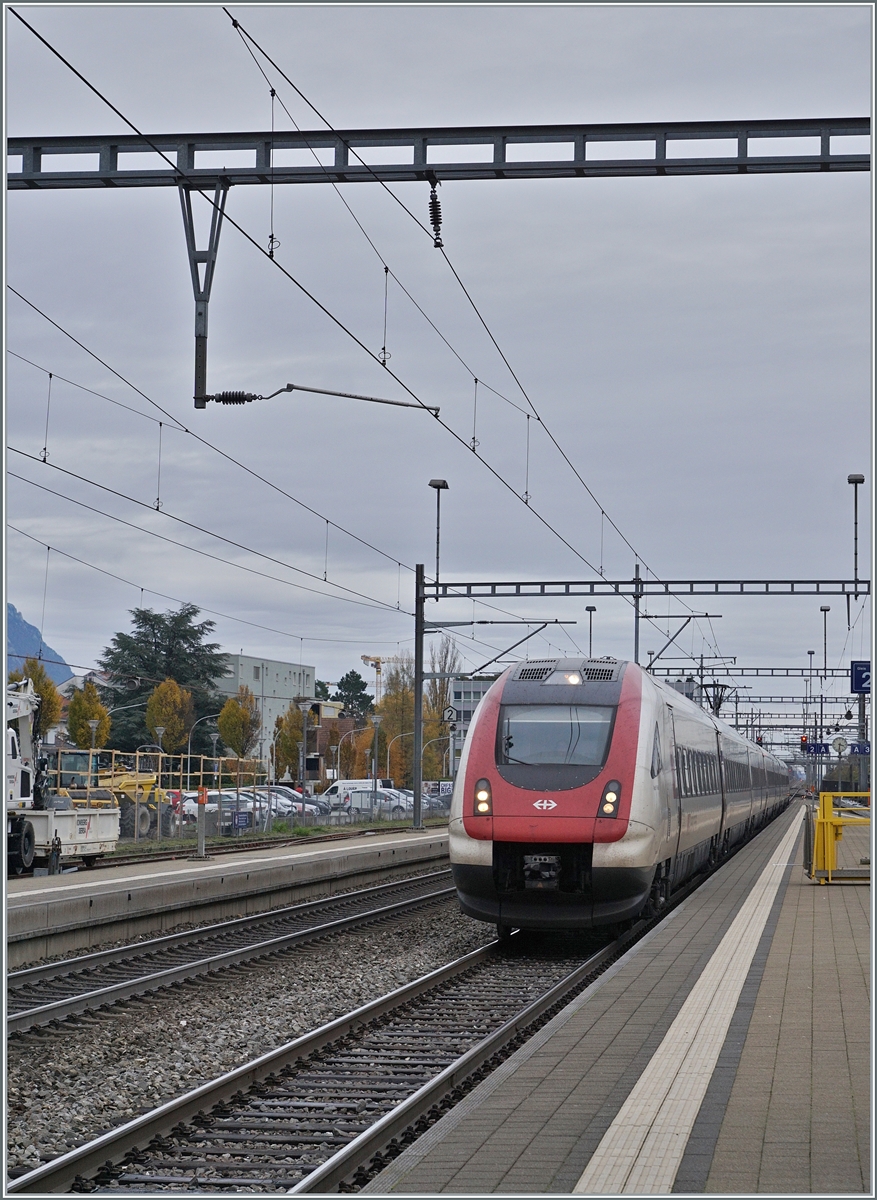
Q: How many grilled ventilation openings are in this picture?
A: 2